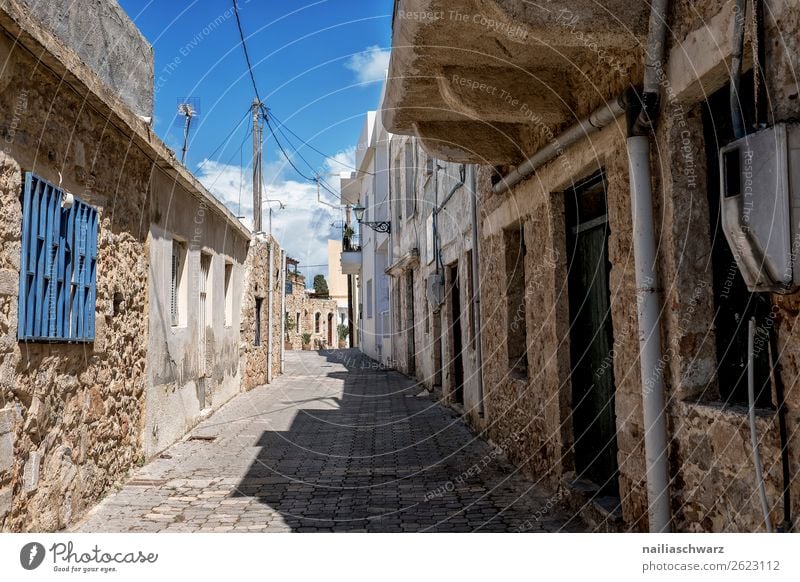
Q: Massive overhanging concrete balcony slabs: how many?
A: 1